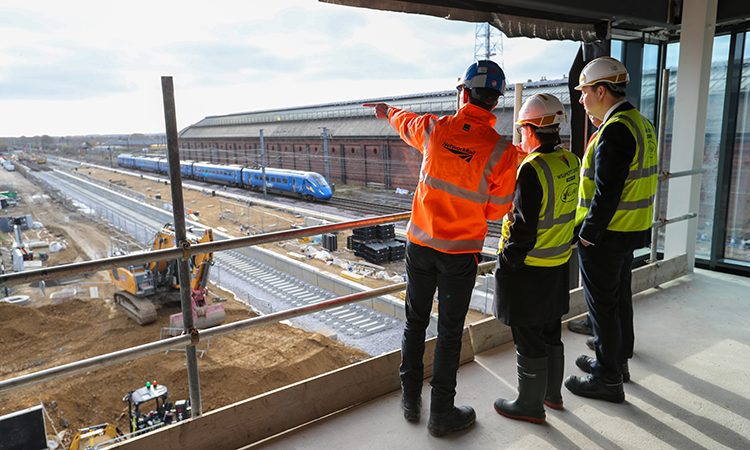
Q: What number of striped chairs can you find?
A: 0